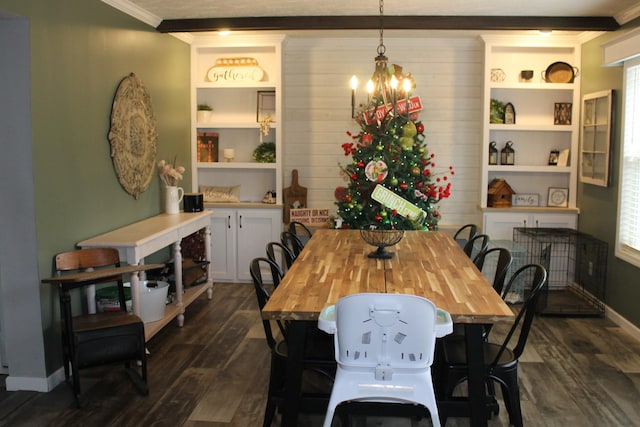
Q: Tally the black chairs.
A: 8